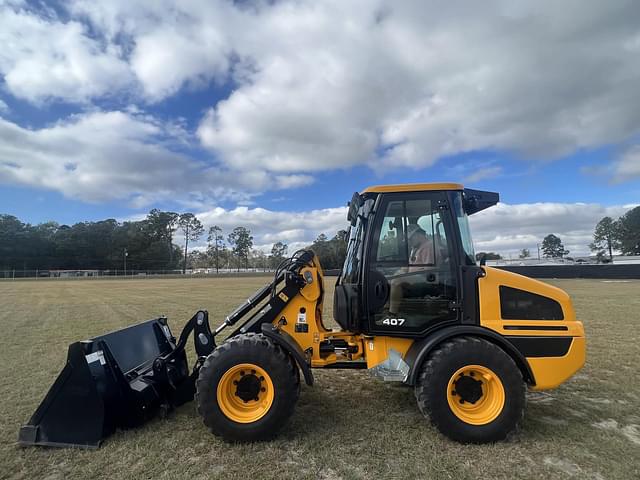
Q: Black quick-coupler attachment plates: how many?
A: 1